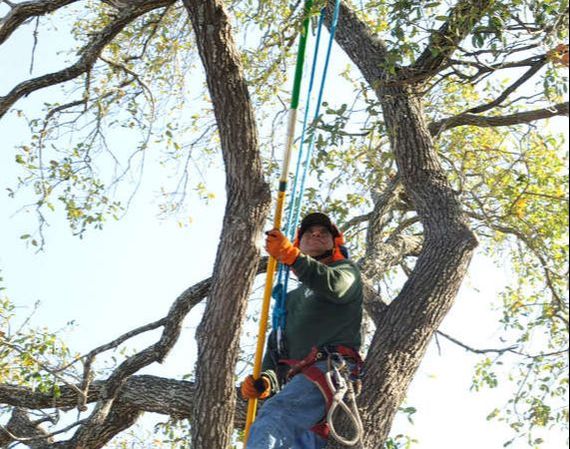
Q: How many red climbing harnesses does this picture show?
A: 1